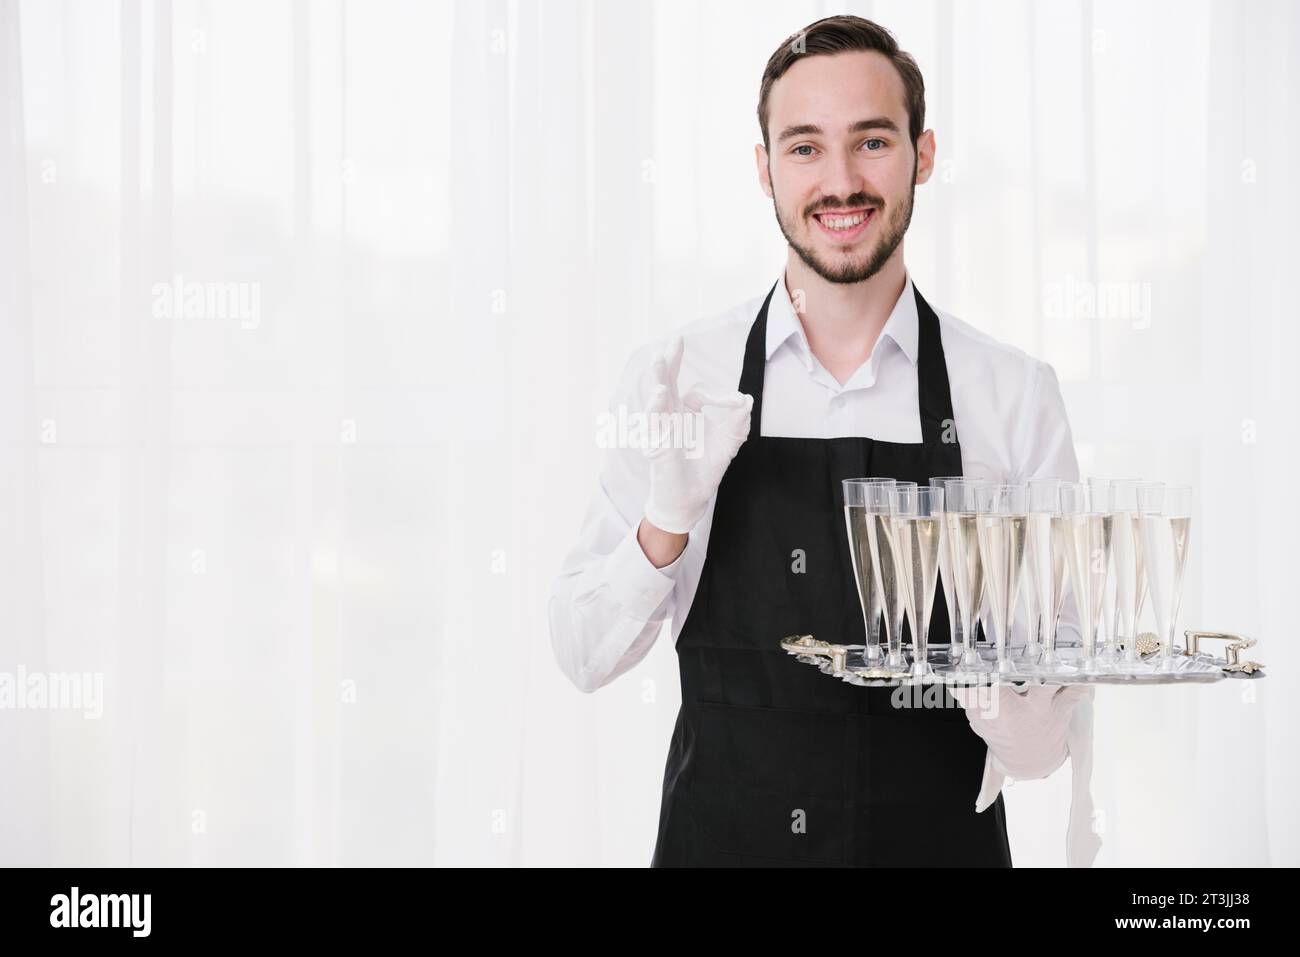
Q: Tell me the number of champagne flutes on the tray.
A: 12